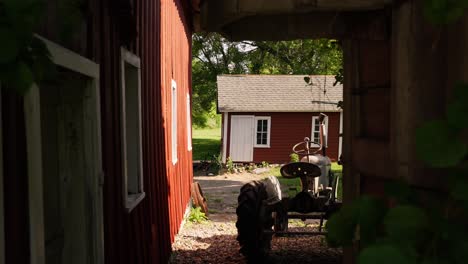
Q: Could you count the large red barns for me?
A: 1